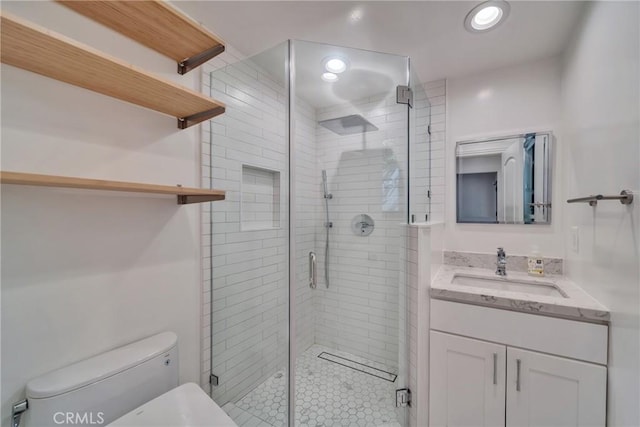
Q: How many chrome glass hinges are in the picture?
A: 2